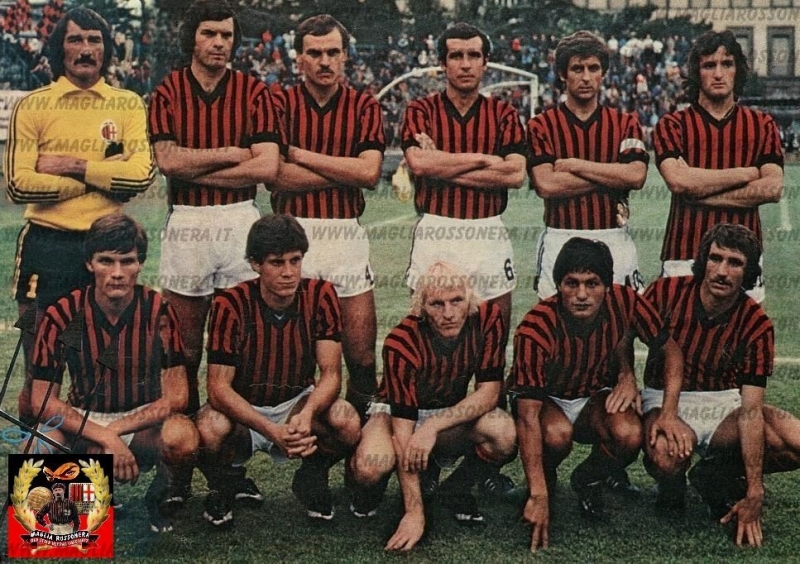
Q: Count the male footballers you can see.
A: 11